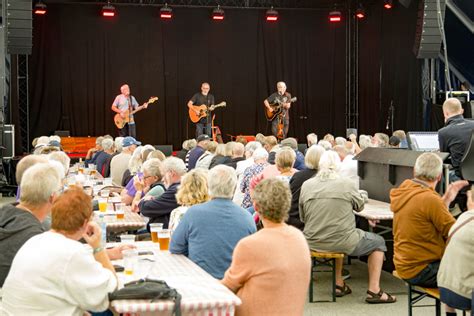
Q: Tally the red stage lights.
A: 8